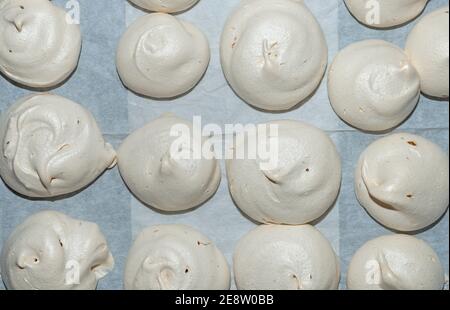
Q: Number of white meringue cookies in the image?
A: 15